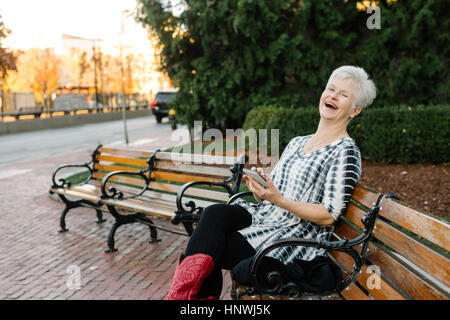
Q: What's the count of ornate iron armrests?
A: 5